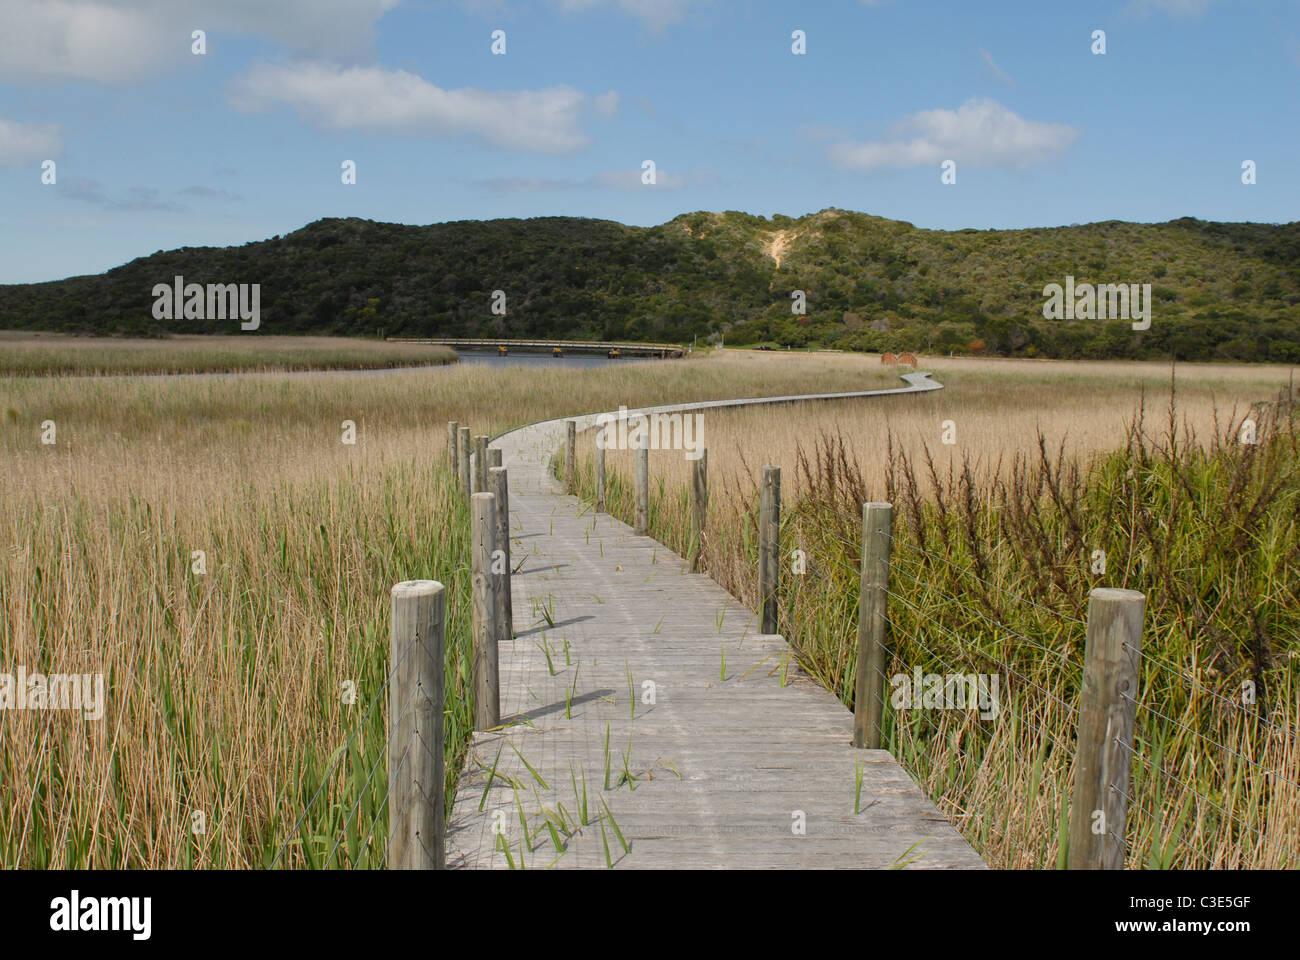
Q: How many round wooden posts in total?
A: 15